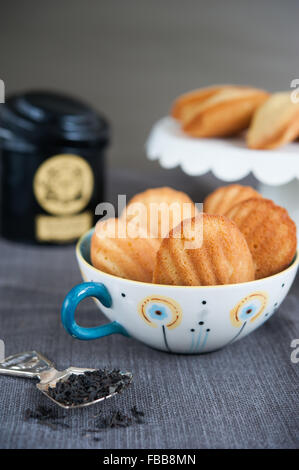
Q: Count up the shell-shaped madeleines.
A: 8